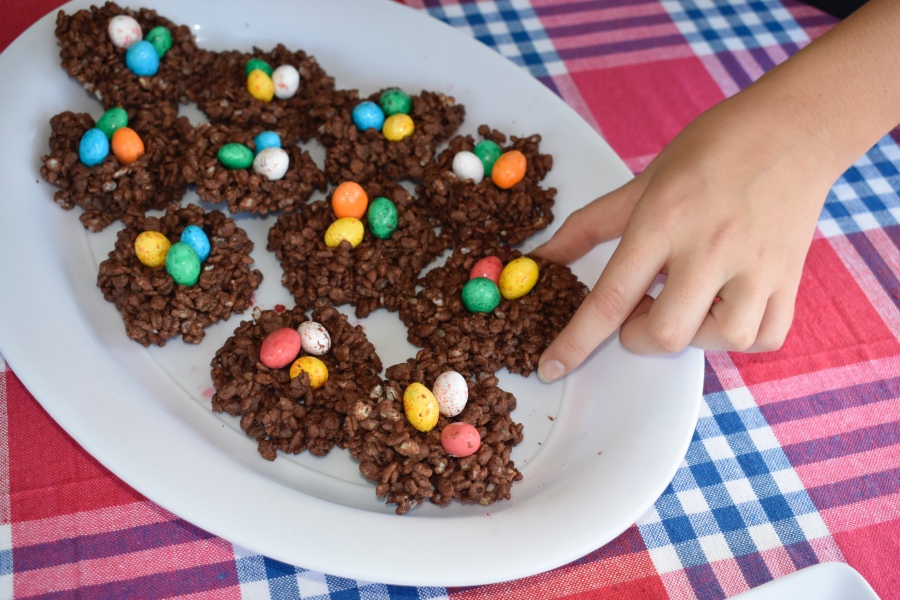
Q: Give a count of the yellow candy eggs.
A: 7